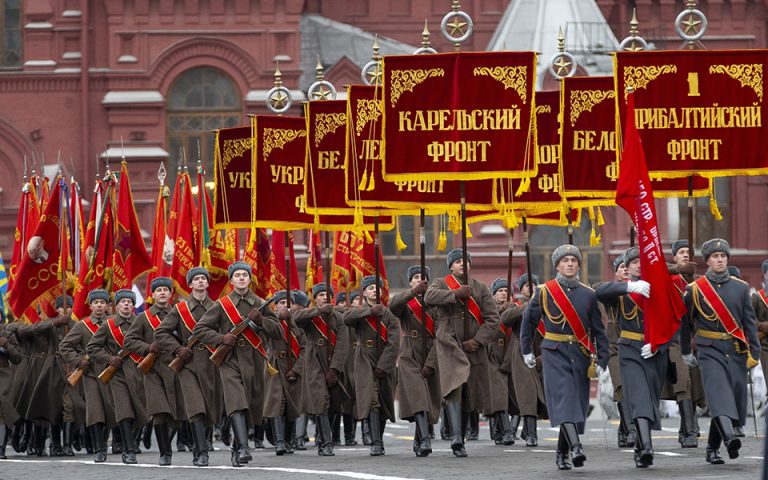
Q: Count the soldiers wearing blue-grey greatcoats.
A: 3